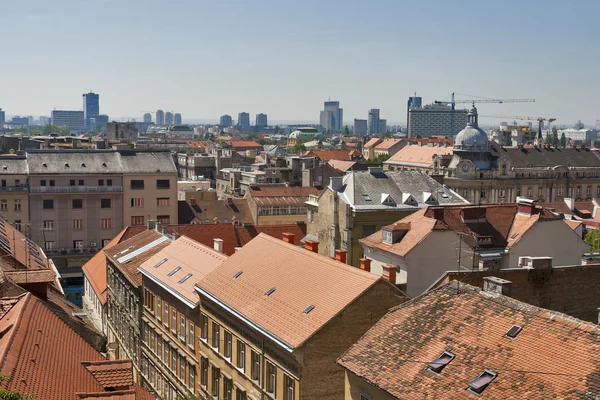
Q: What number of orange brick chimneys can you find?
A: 5